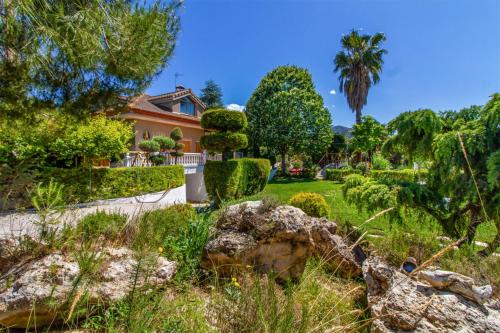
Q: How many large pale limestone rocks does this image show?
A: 3